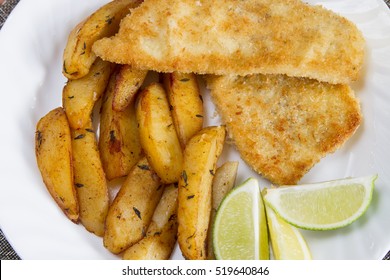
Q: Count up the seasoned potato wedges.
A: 12